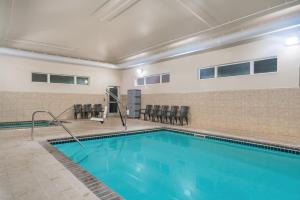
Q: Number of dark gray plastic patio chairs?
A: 8